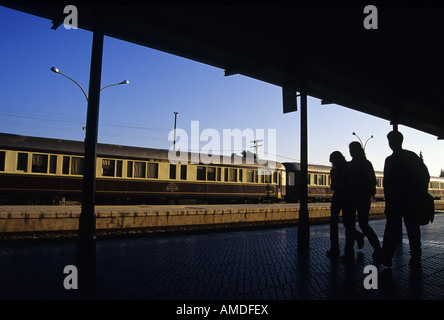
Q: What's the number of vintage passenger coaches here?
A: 2